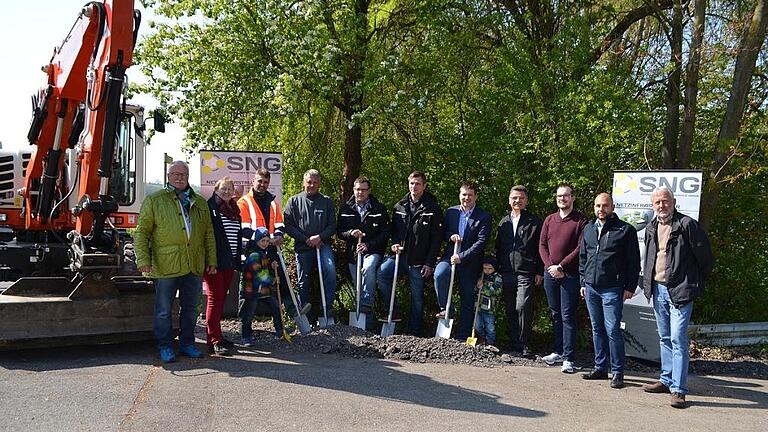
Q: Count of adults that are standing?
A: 11